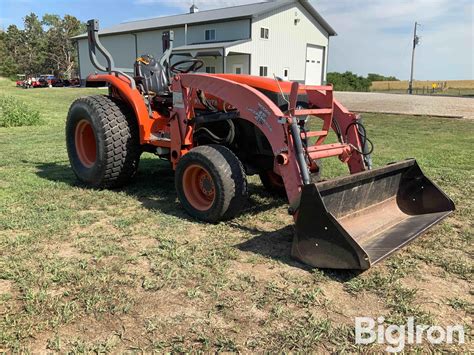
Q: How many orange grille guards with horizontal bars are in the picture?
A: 1